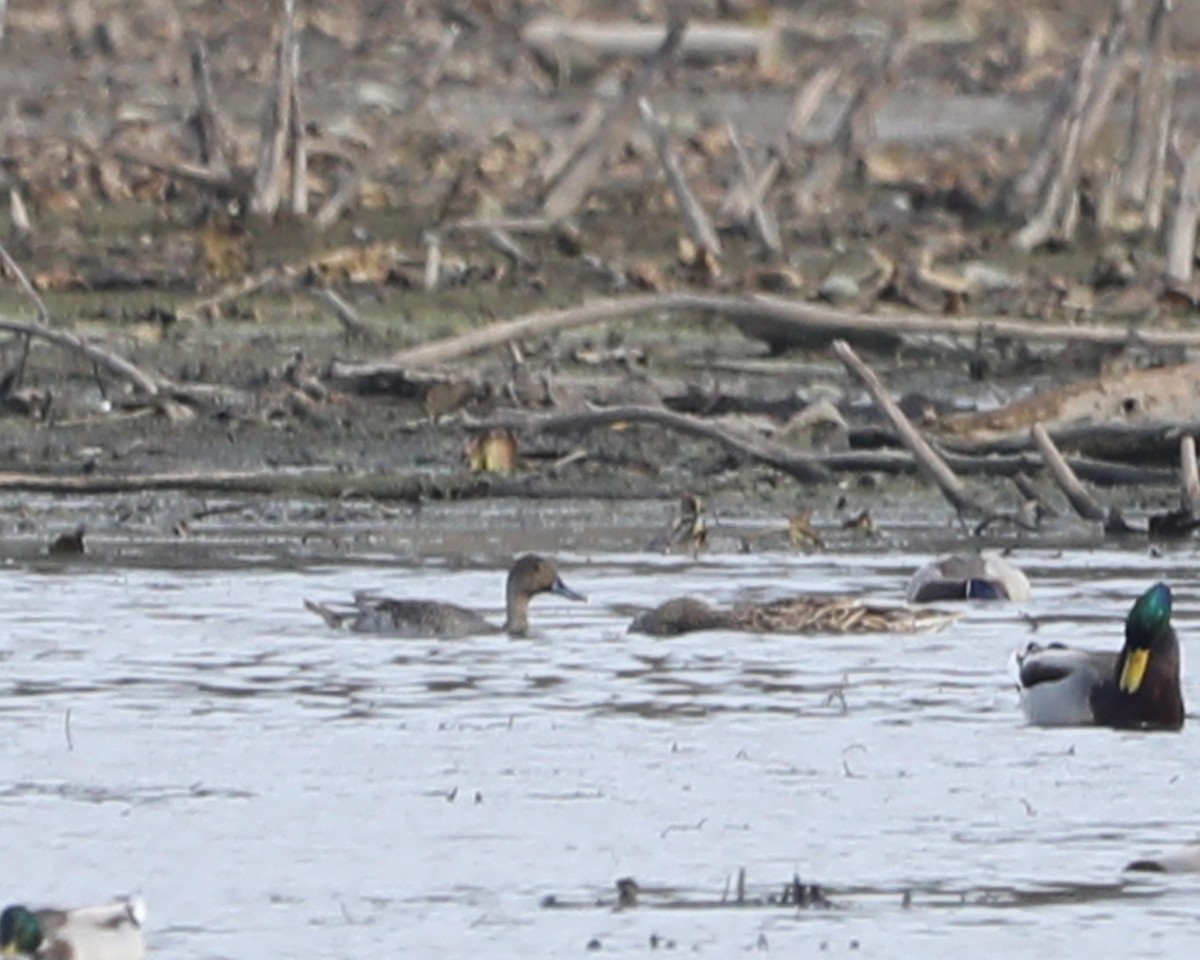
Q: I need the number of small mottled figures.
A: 2